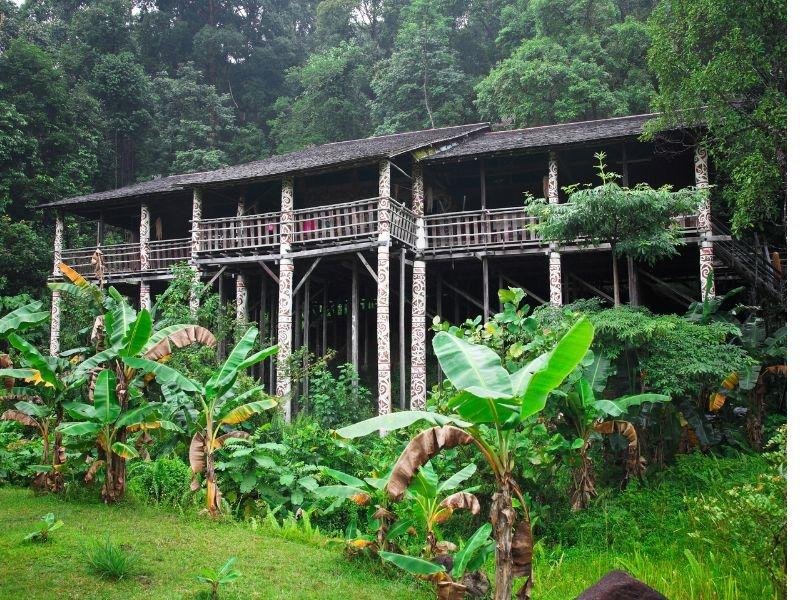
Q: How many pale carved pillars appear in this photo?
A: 9